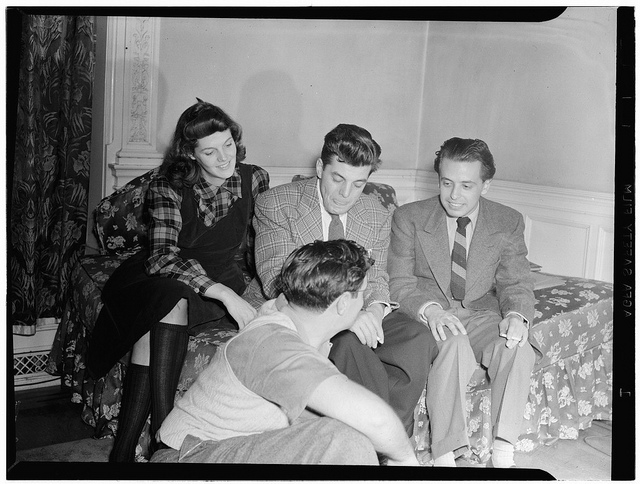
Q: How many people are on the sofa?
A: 3